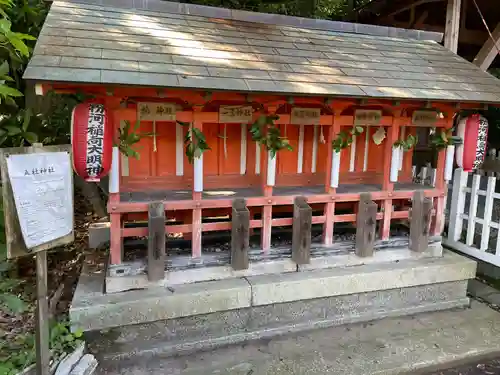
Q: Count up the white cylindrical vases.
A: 6